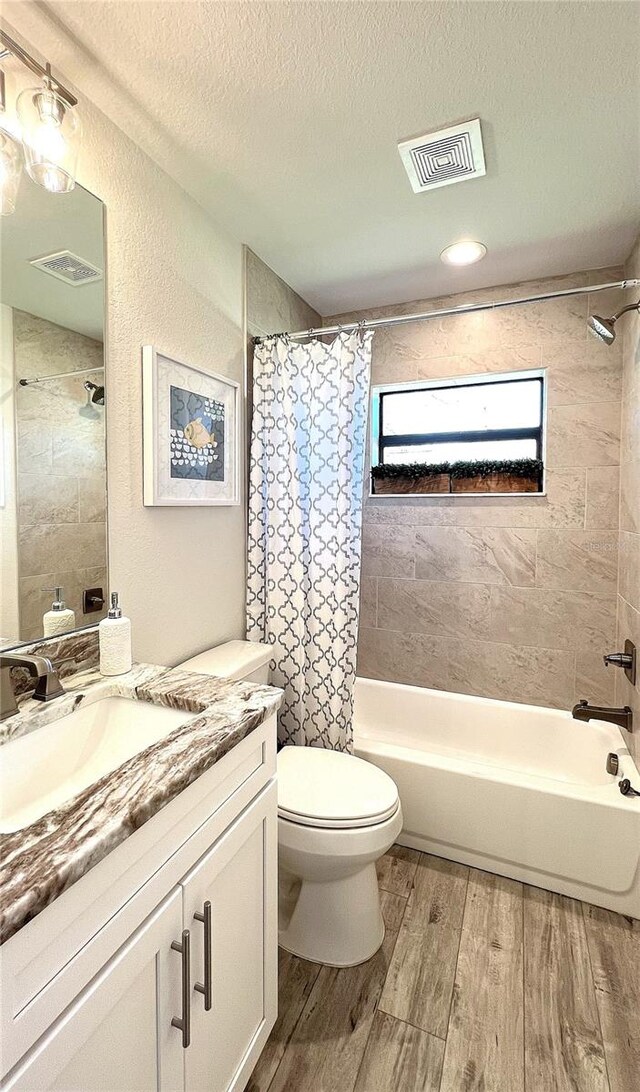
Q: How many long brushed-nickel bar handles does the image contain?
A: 2